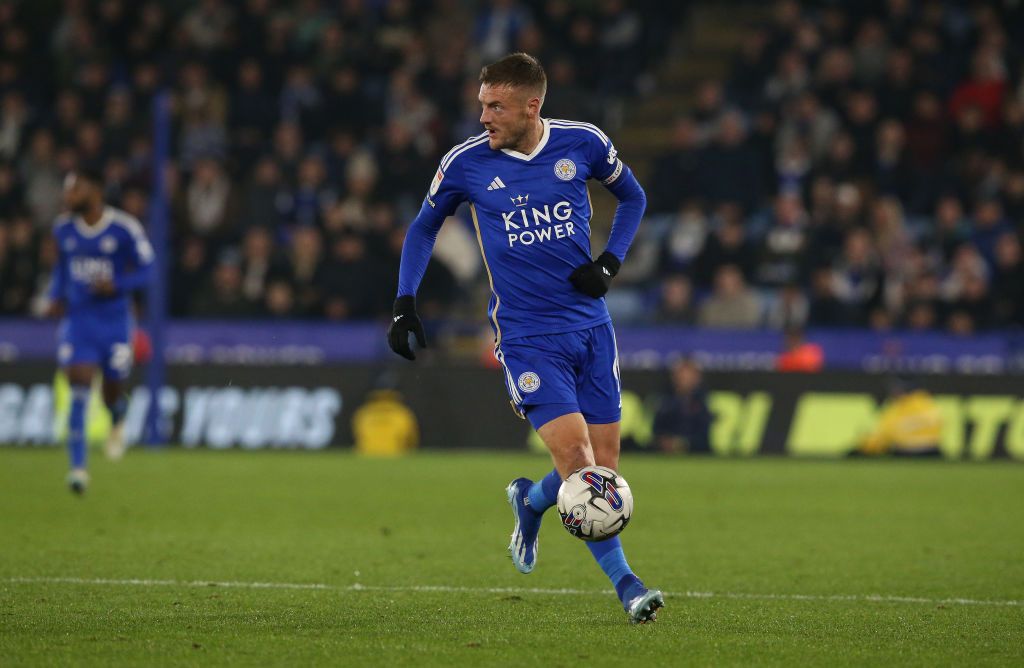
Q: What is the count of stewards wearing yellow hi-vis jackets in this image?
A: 2